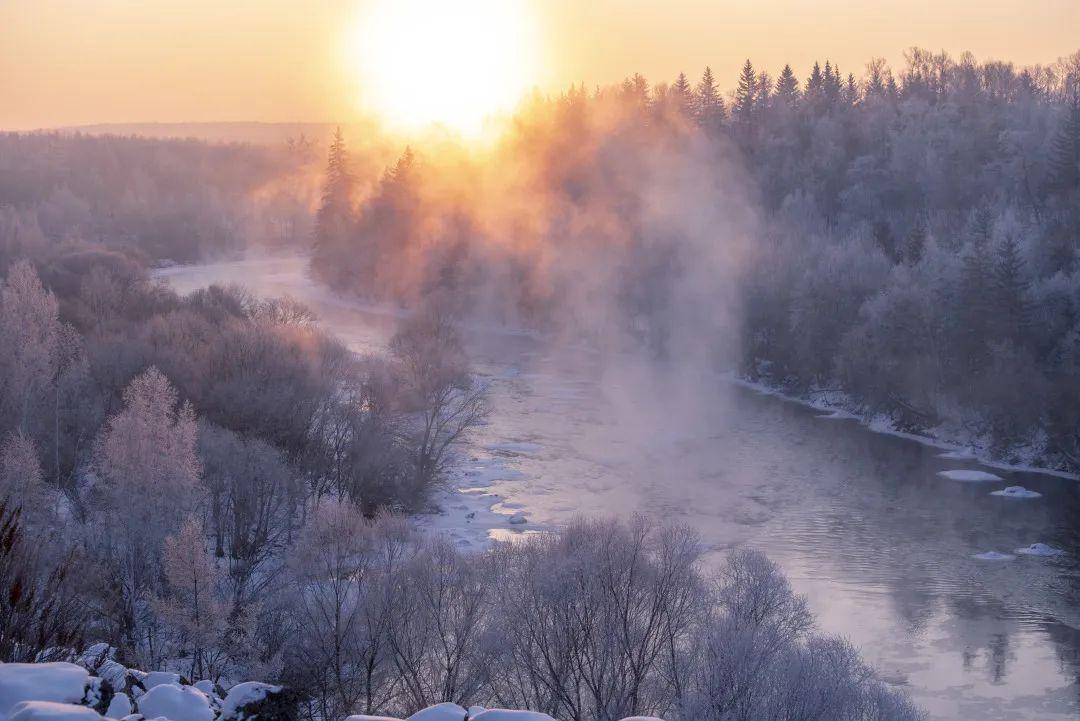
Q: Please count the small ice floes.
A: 4